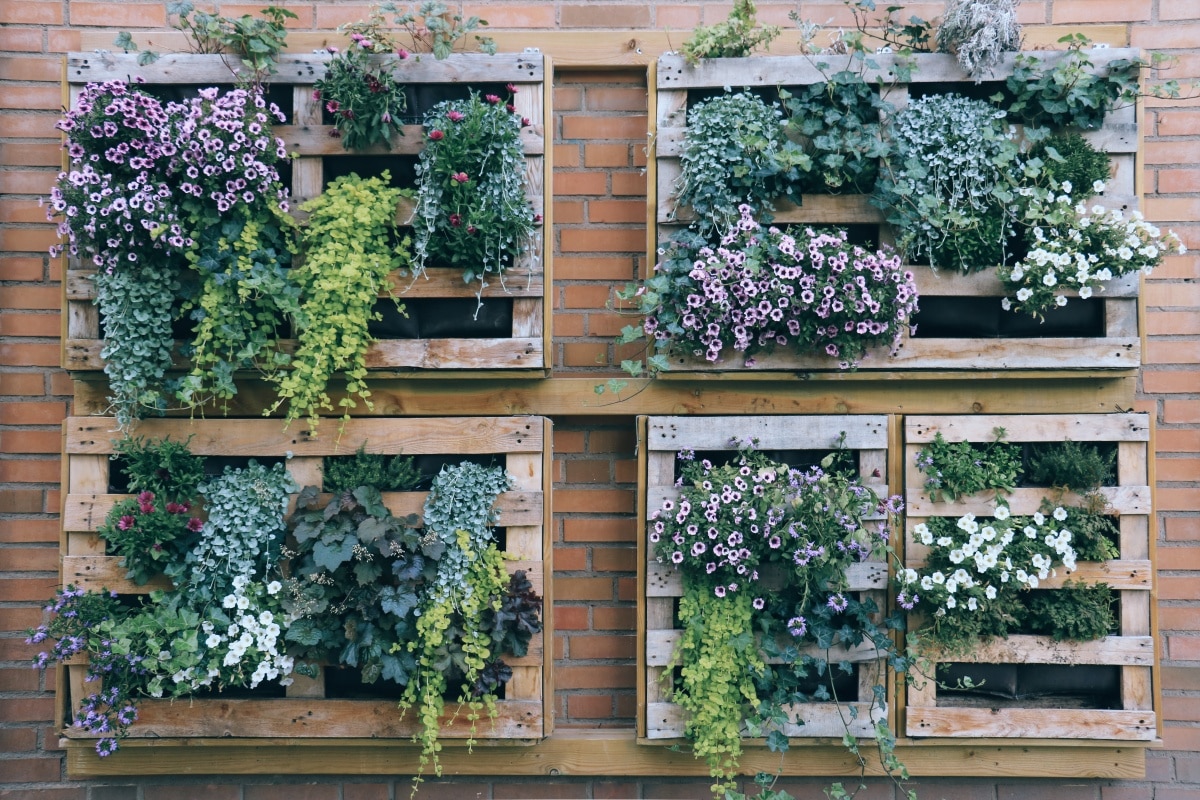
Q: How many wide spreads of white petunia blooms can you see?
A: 3